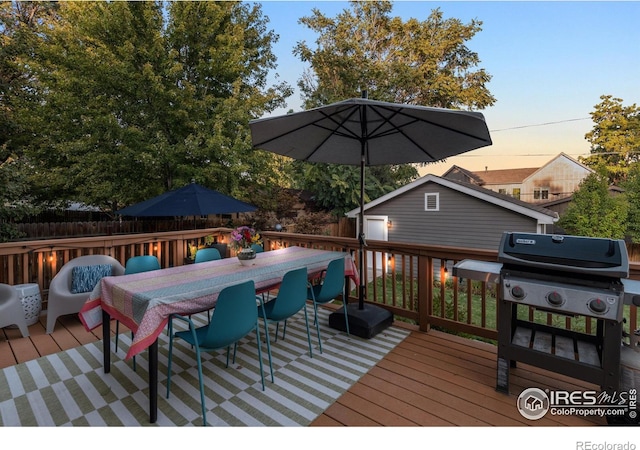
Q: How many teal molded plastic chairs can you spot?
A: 6